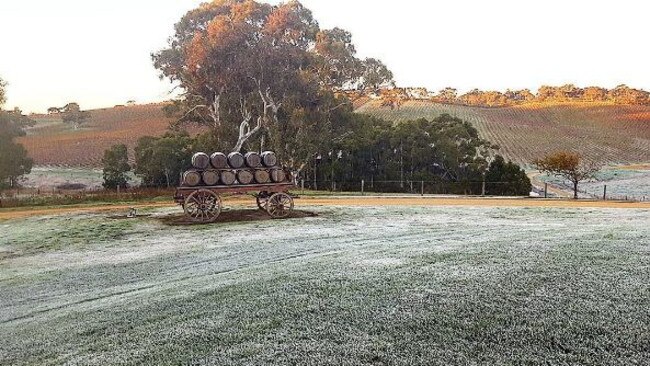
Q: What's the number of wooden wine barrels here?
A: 11